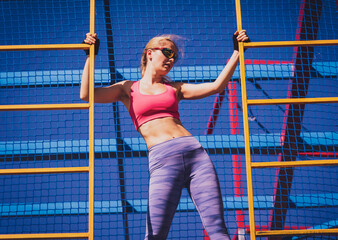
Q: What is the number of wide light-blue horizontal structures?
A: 3